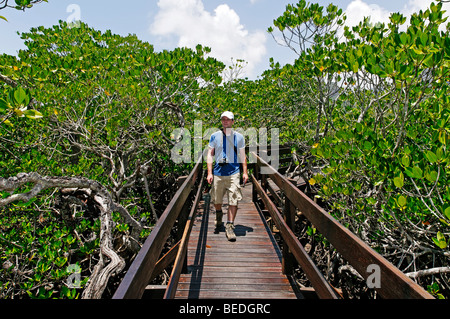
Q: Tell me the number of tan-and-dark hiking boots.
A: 2